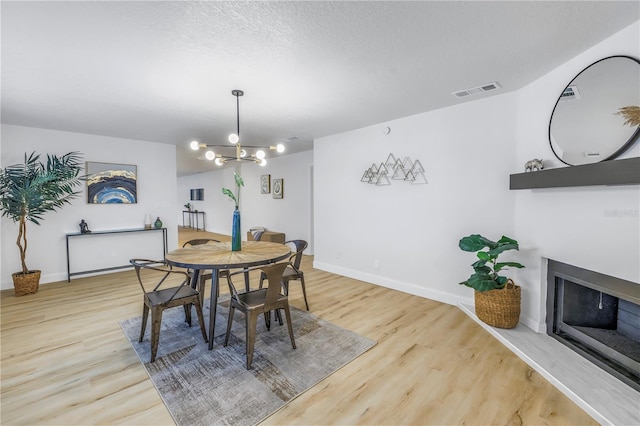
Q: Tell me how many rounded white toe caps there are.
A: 0